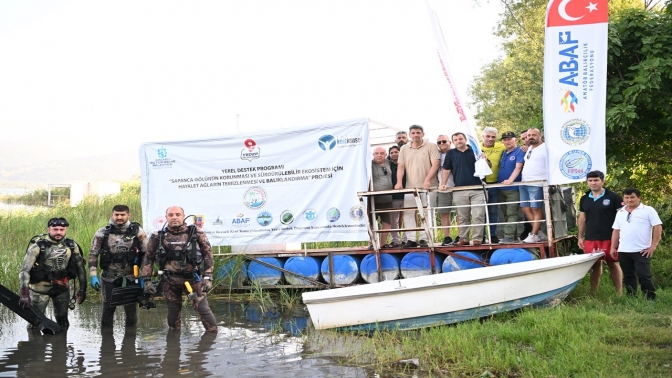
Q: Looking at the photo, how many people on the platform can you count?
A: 10